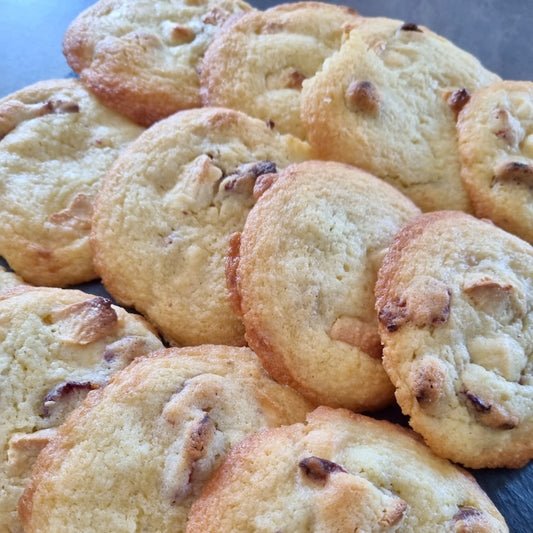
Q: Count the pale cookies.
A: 11